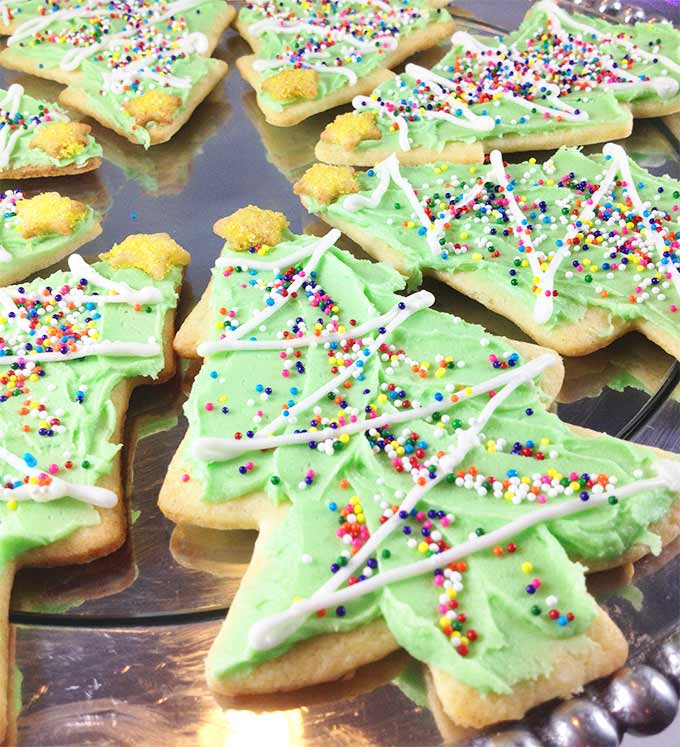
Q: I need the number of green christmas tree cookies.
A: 8